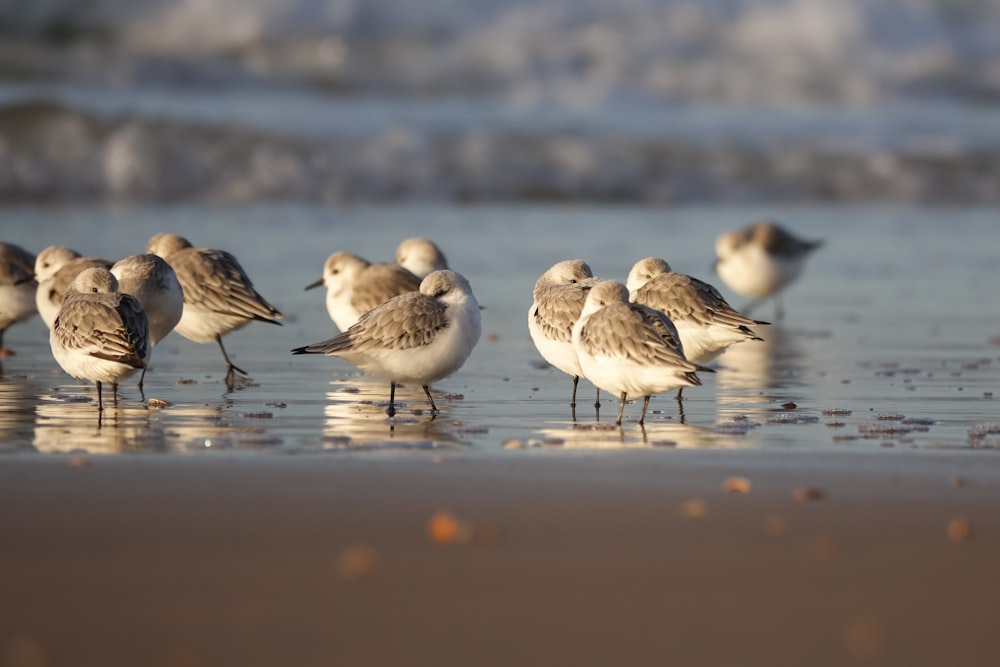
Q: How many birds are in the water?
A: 12